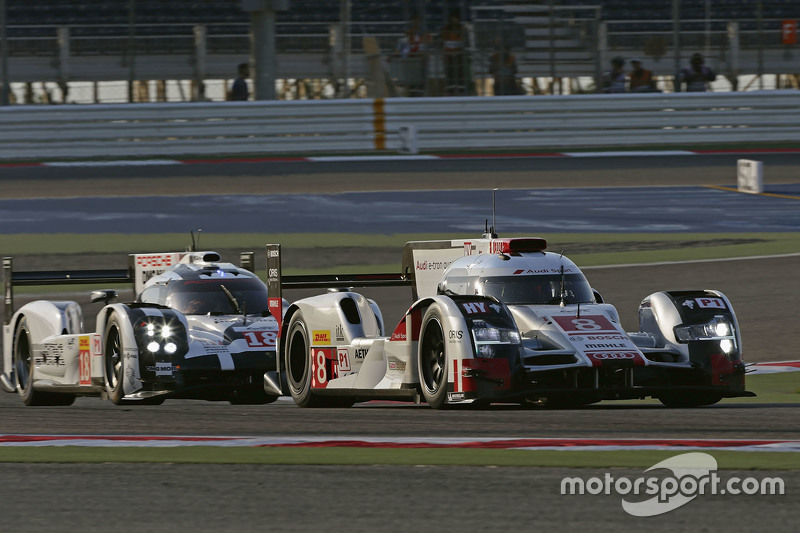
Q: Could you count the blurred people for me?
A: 7